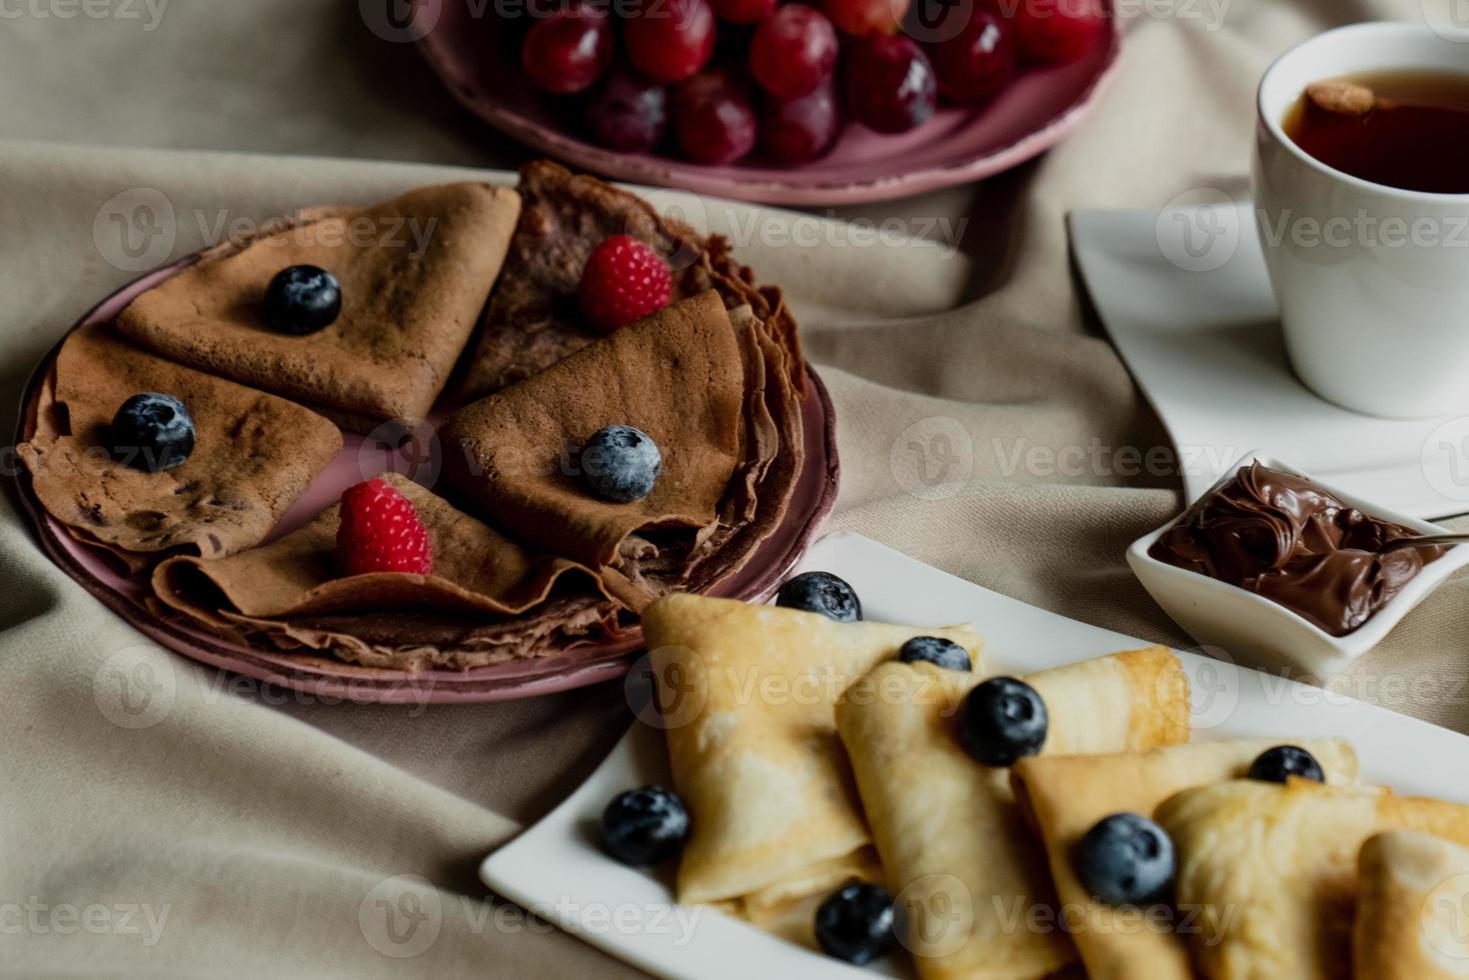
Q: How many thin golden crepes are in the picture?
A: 5